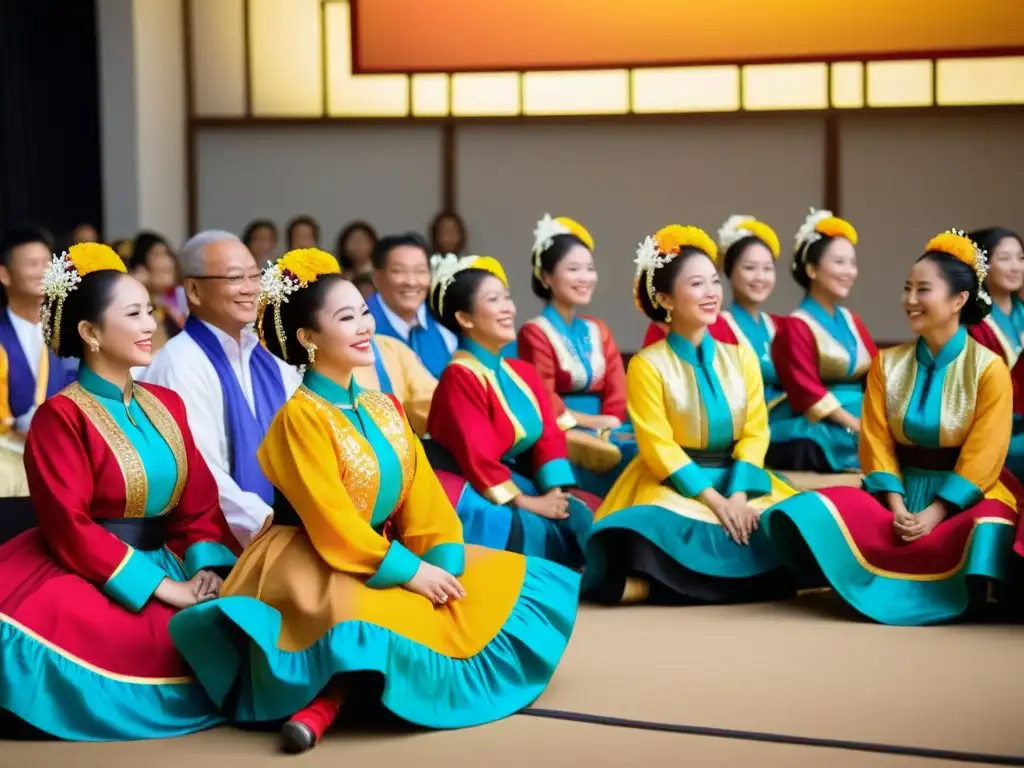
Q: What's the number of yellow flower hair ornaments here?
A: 8